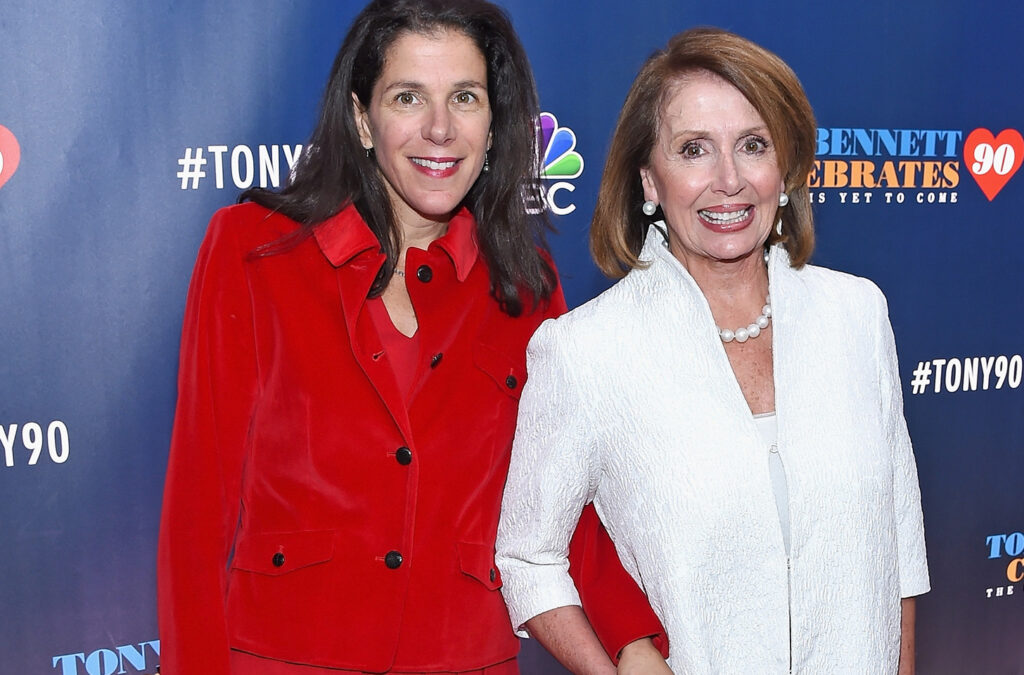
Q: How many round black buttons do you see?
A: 7